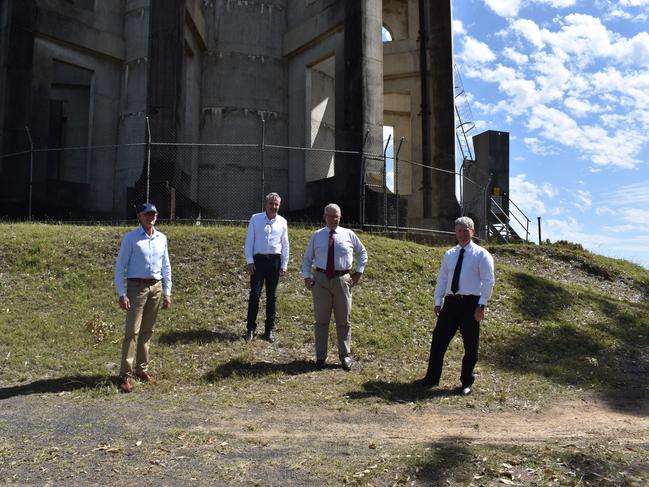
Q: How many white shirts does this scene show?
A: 3